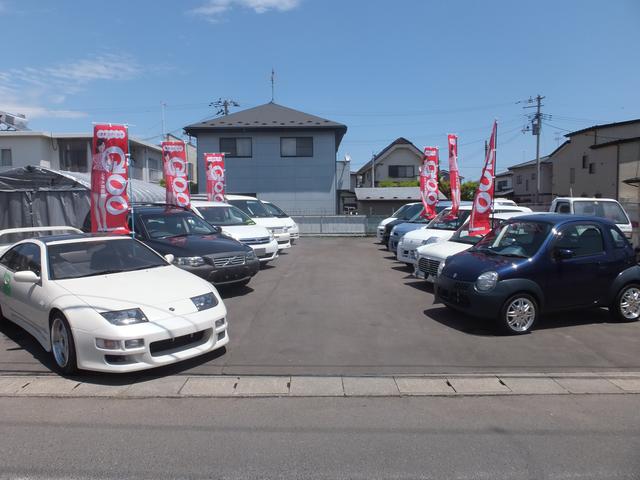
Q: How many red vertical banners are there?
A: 6